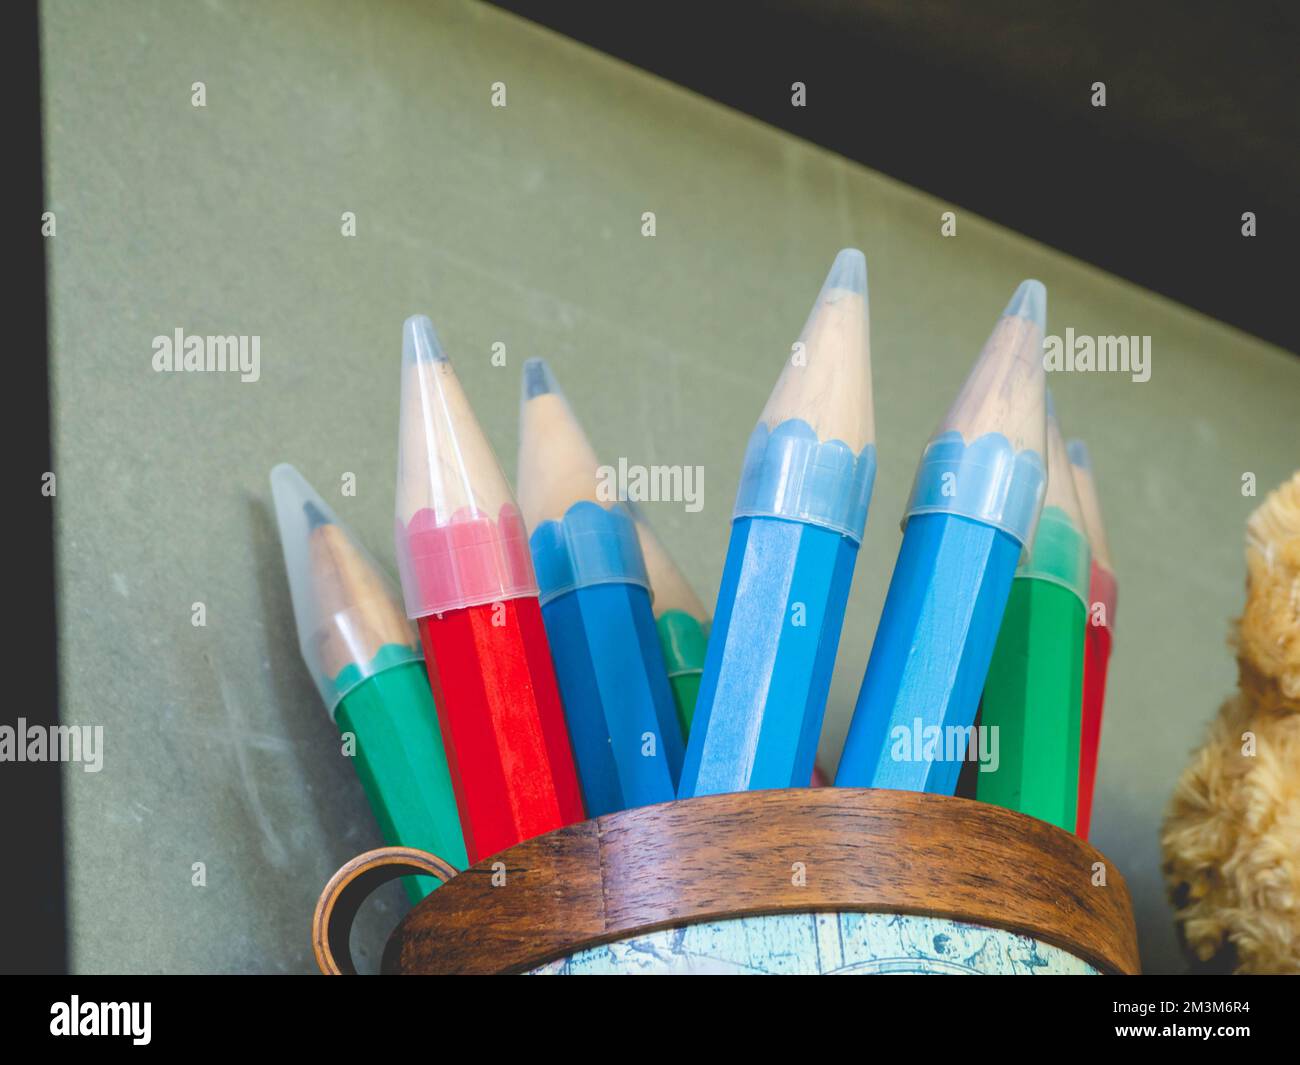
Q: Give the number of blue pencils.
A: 3